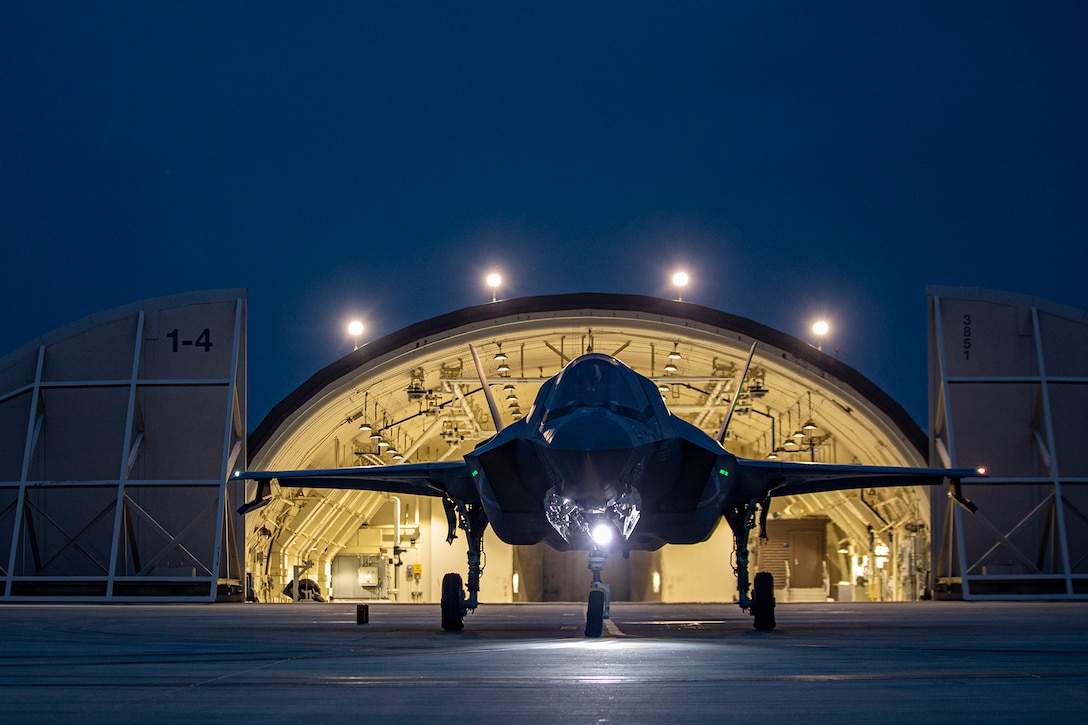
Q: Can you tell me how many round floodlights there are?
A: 4